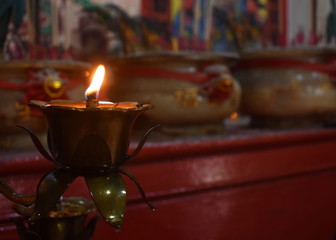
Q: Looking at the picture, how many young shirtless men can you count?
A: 0